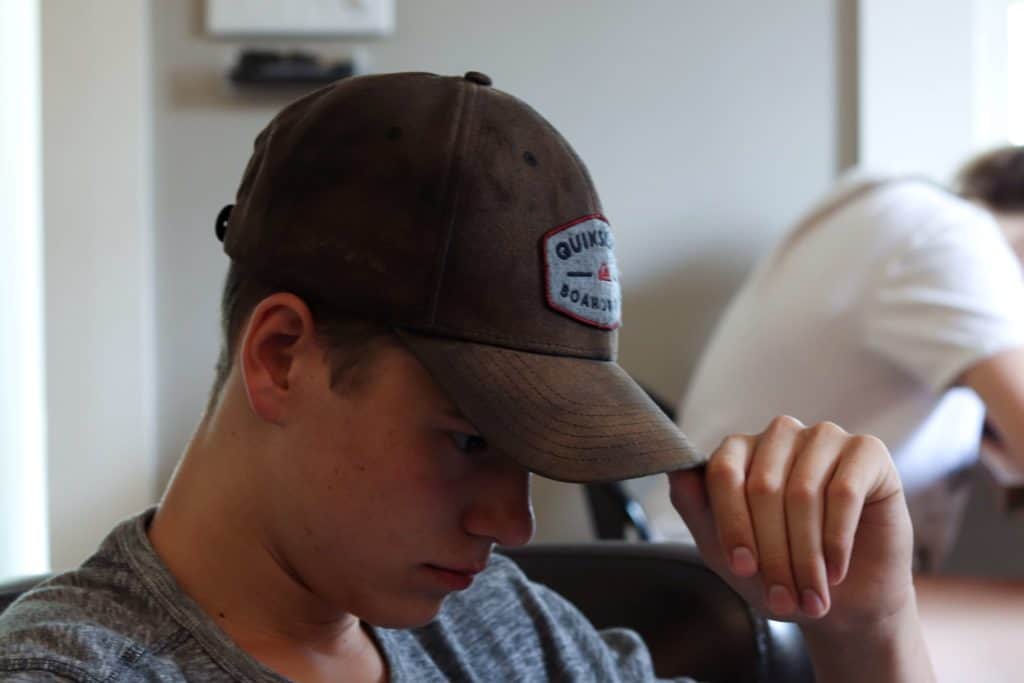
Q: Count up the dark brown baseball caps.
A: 1